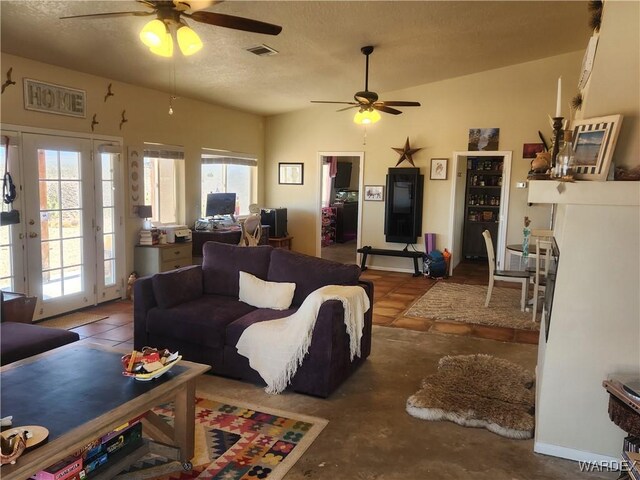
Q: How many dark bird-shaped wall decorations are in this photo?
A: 4